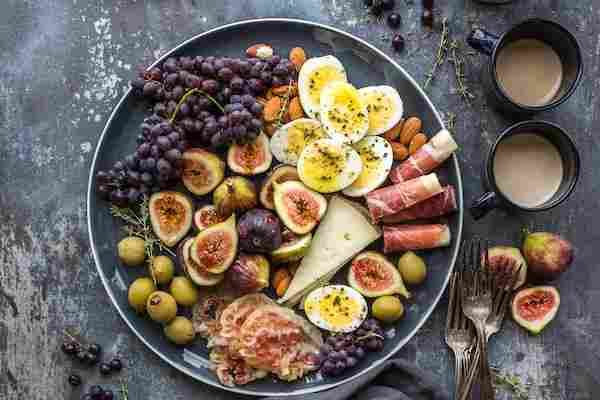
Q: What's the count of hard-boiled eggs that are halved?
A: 7